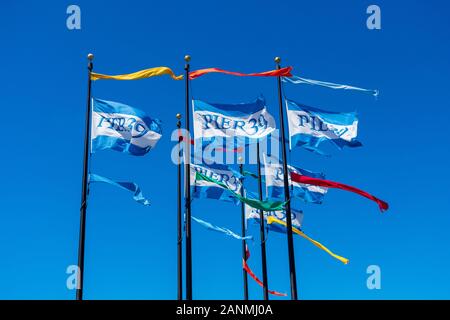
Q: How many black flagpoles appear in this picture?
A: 6